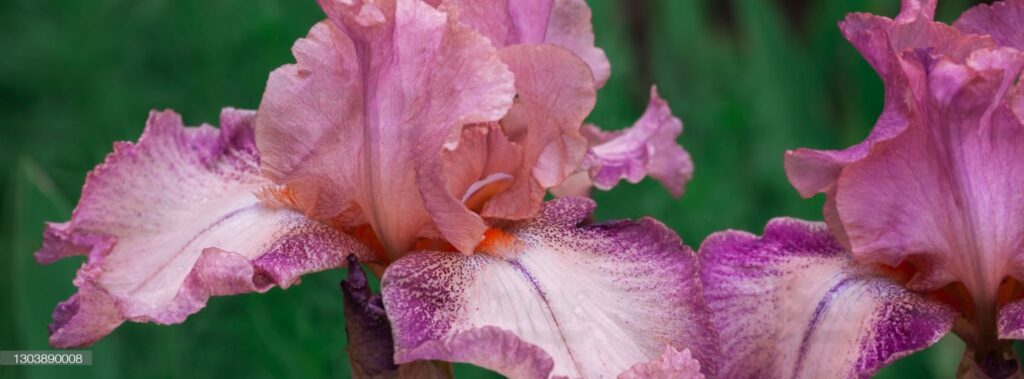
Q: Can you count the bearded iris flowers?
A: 2